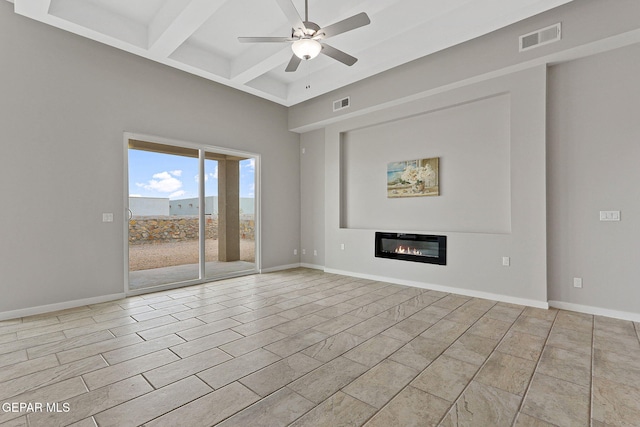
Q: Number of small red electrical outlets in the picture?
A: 0